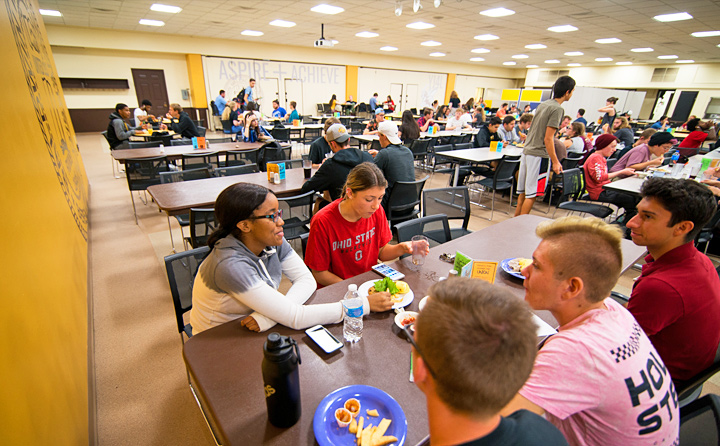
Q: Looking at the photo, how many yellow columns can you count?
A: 3